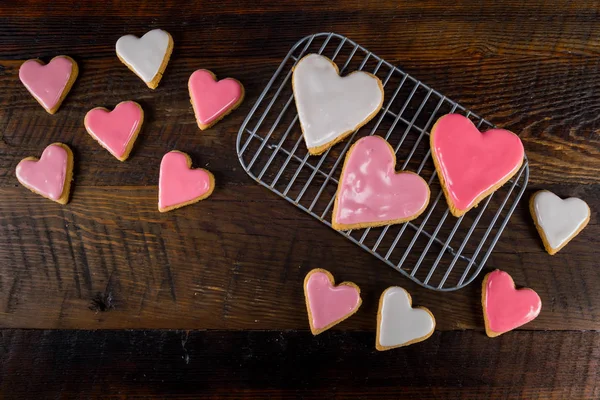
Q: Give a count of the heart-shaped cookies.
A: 13